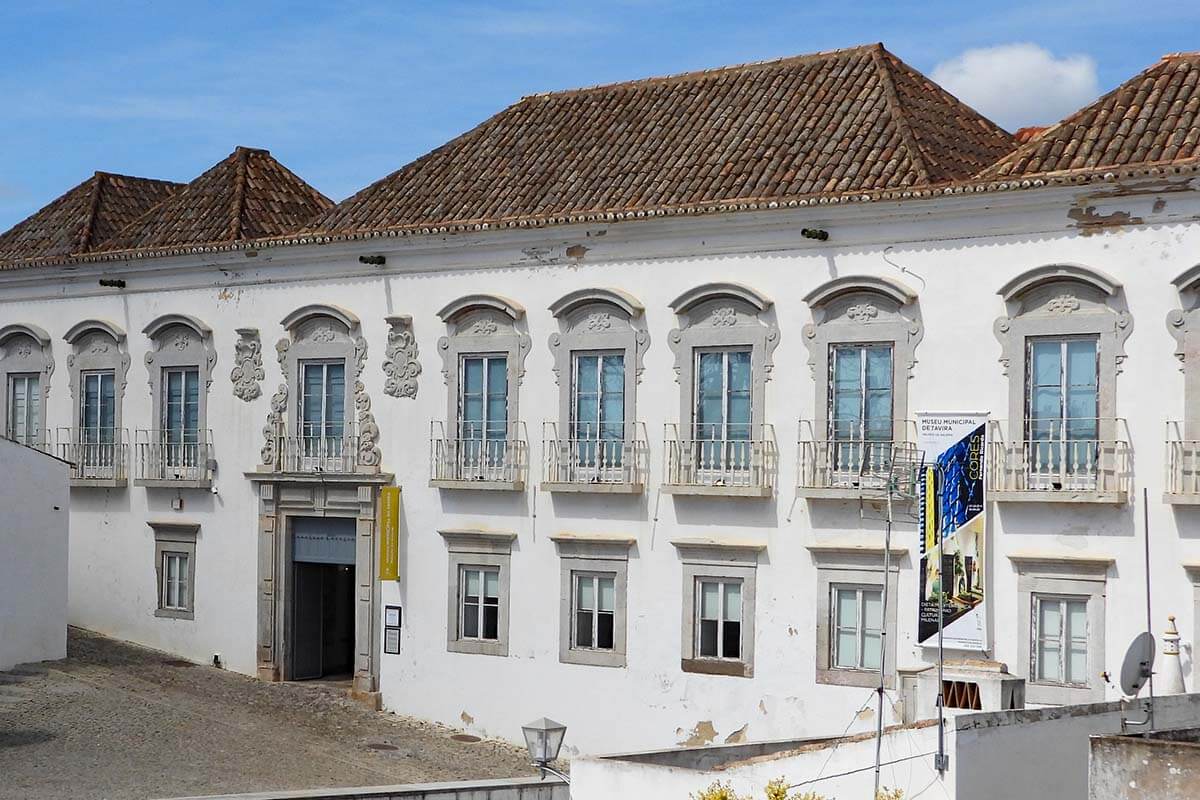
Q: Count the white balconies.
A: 10